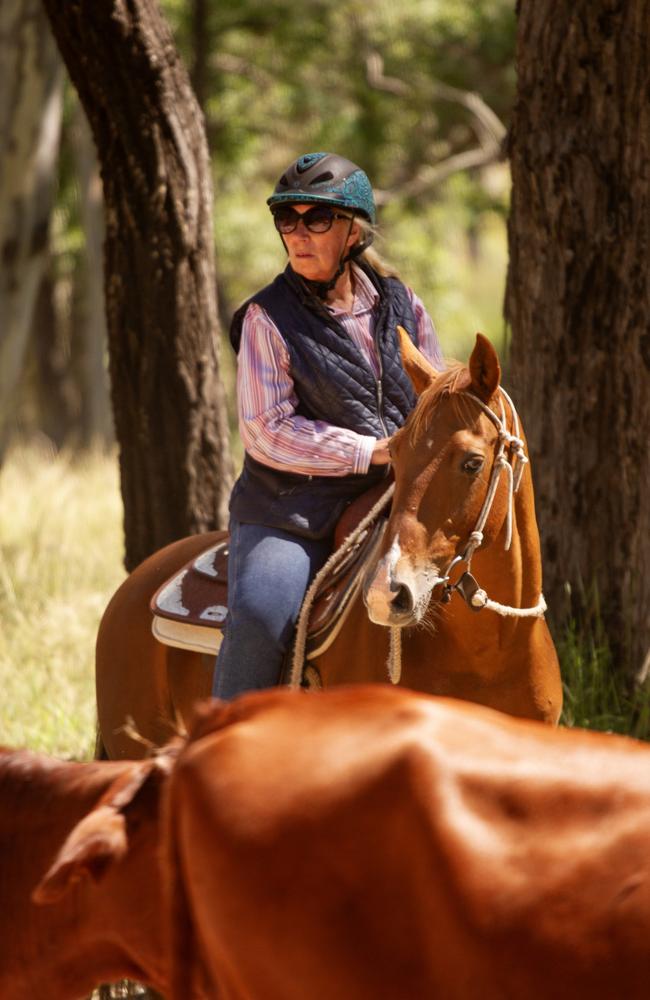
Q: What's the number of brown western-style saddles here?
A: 1